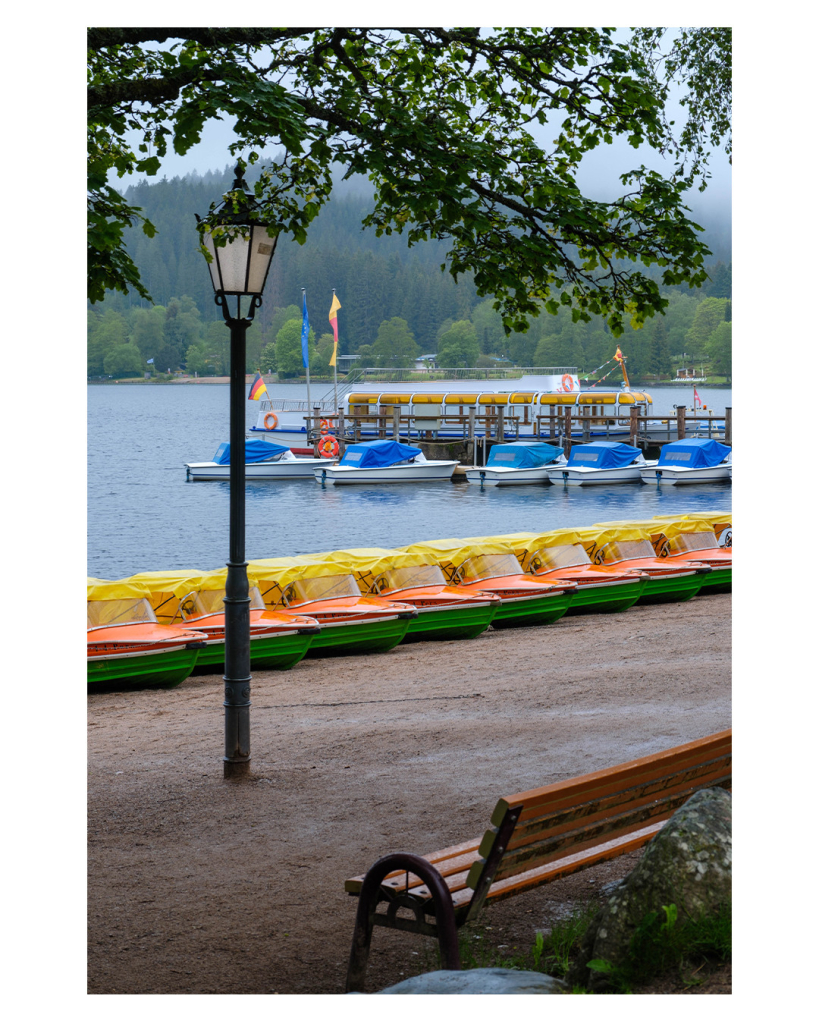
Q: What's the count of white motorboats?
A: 5